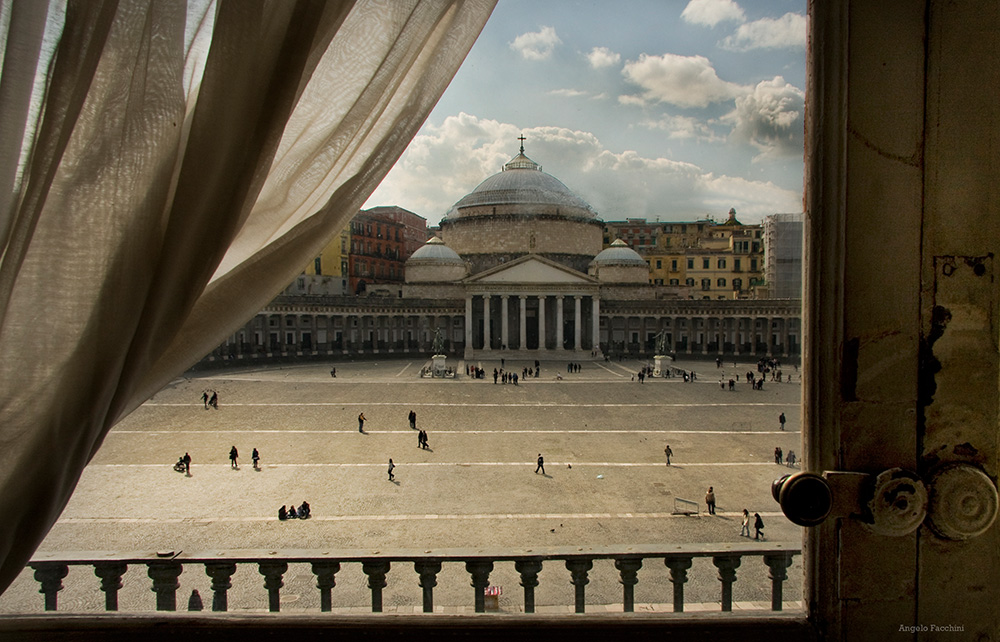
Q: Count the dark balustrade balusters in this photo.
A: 15